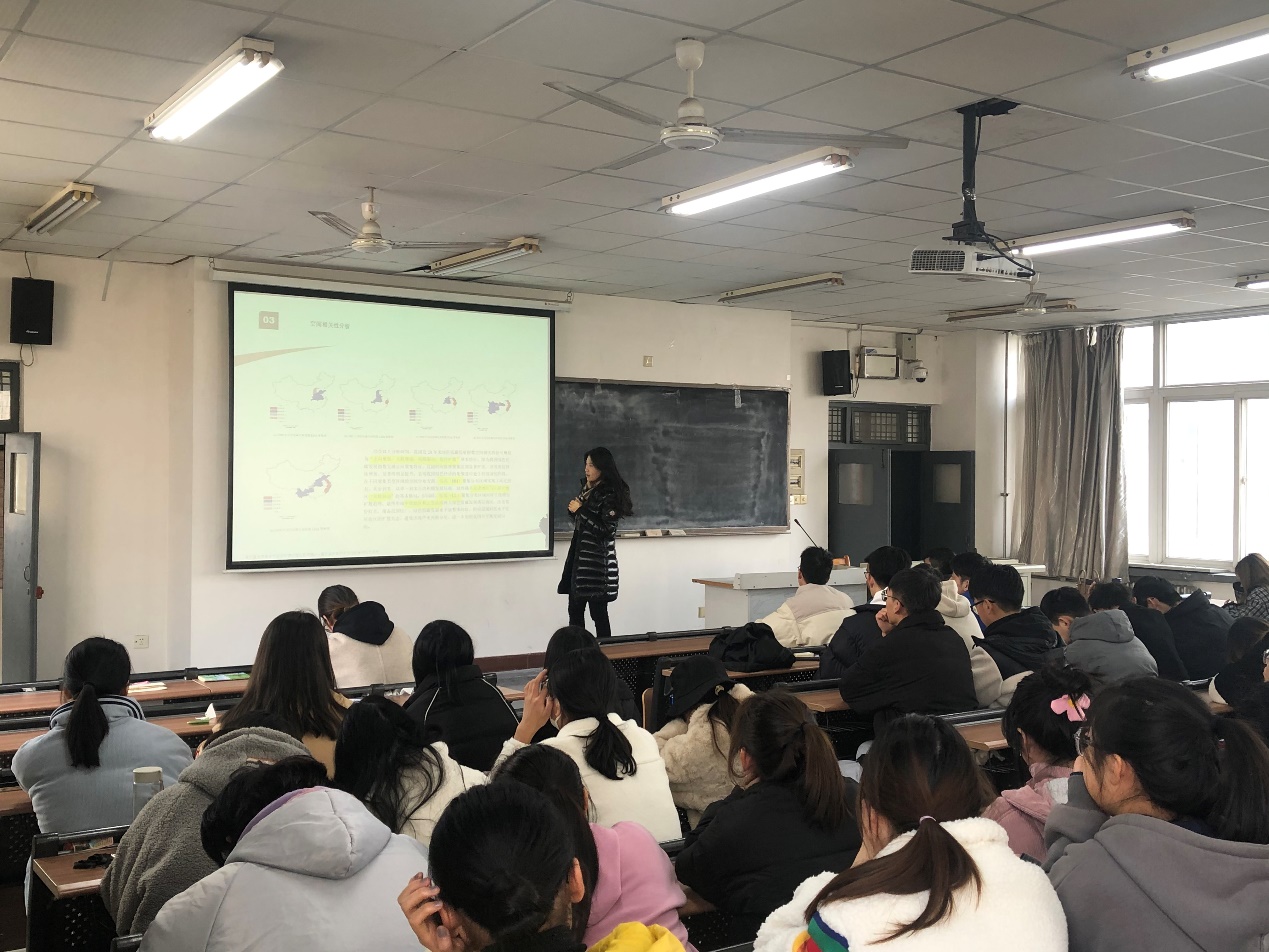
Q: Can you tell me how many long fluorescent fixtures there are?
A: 9